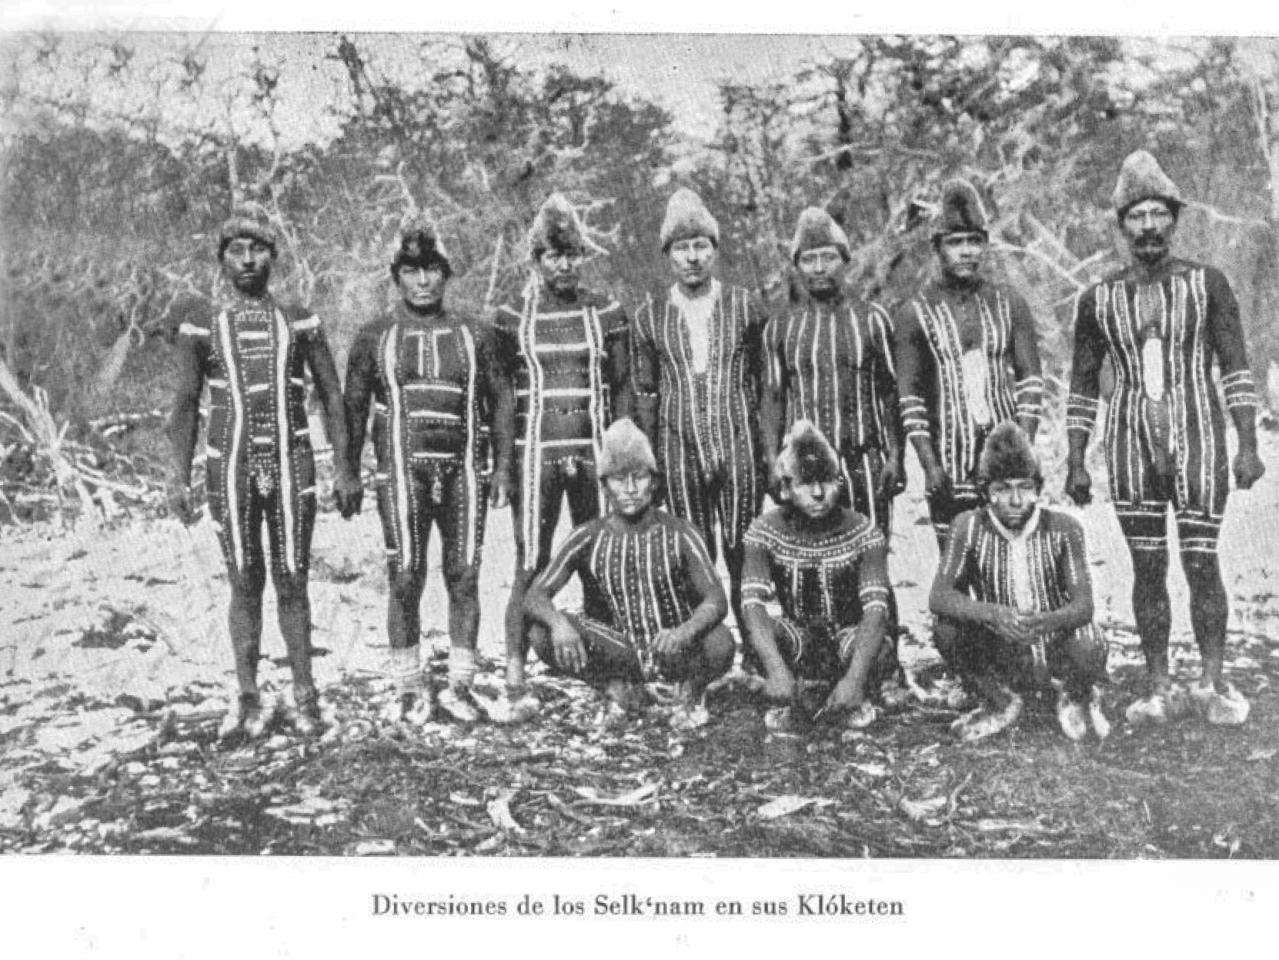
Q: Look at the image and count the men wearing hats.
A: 10